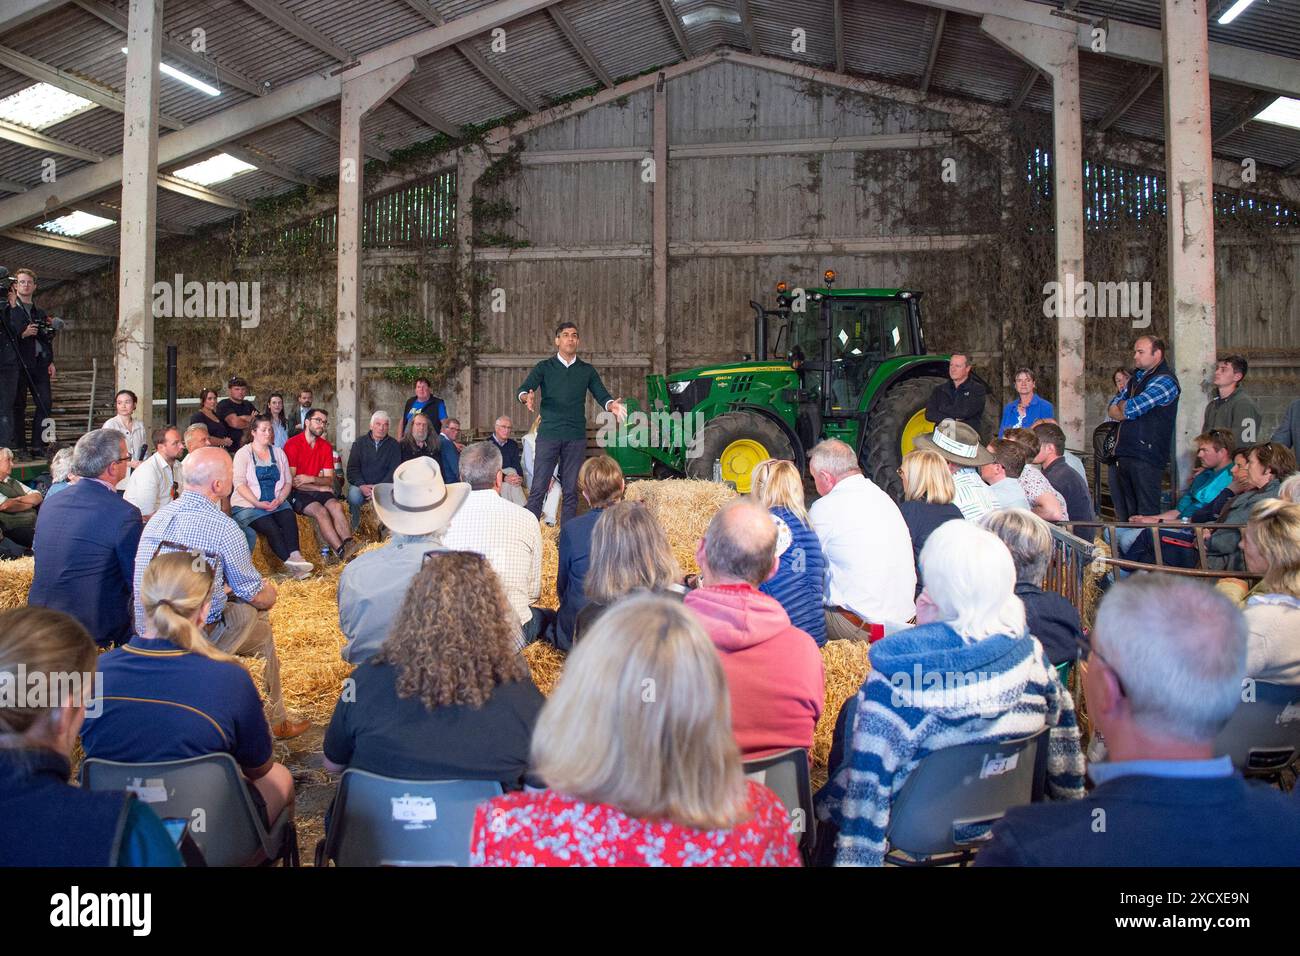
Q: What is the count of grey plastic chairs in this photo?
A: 5